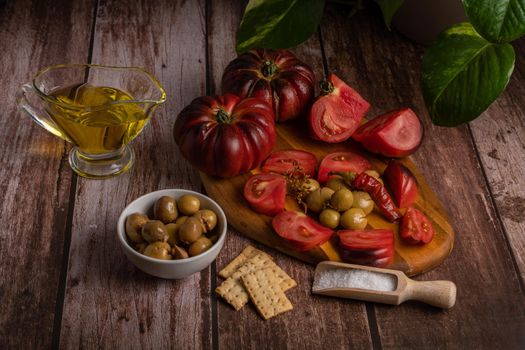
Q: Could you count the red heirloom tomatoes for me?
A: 2